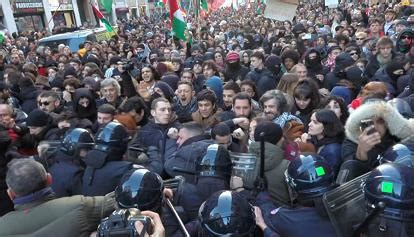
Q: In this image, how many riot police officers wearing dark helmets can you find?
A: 8